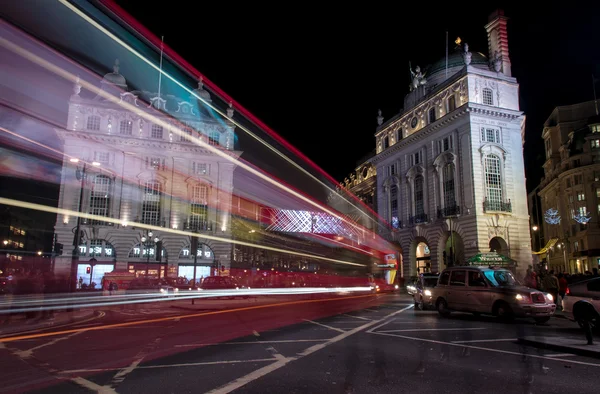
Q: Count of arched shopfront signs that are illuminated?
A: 3